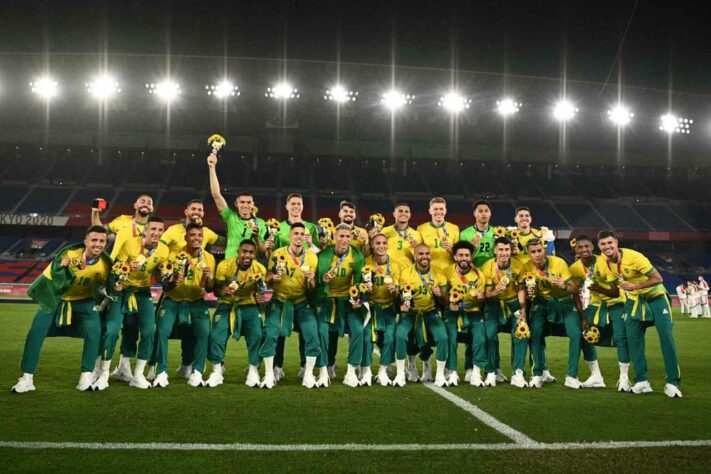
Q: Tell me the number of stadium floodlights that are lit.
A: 12